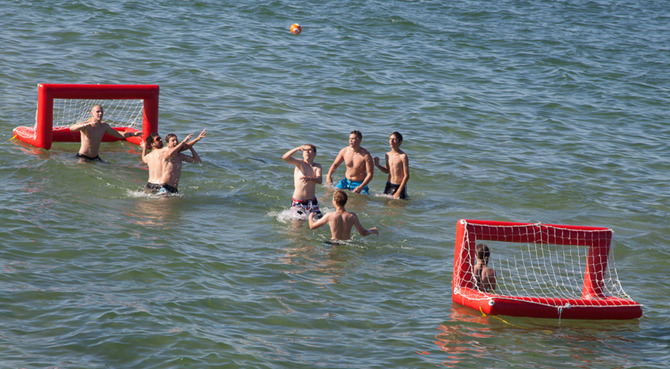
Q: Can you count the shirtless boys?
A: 8